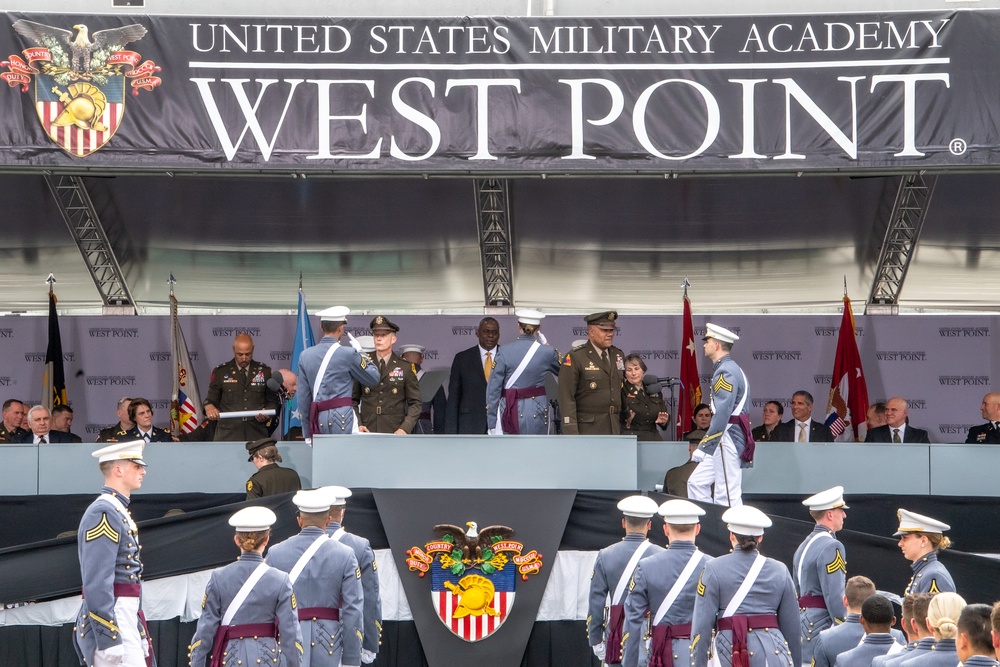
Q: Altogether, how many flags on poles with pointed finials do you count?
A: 5